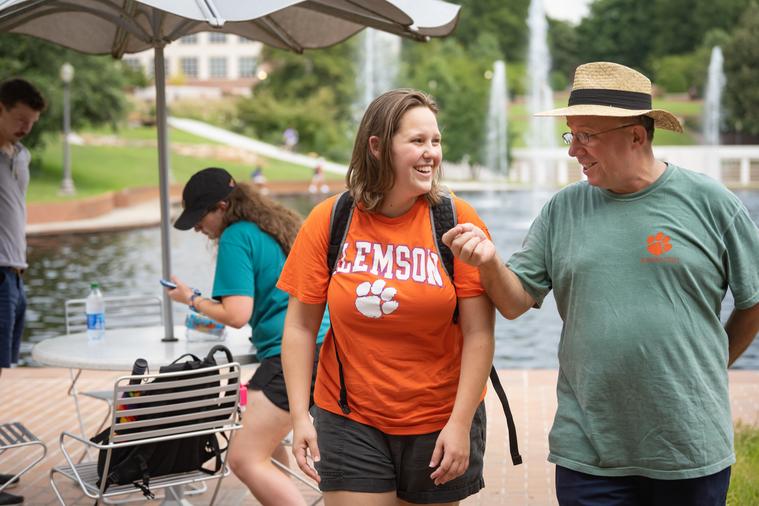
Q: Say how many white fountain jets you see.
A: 4